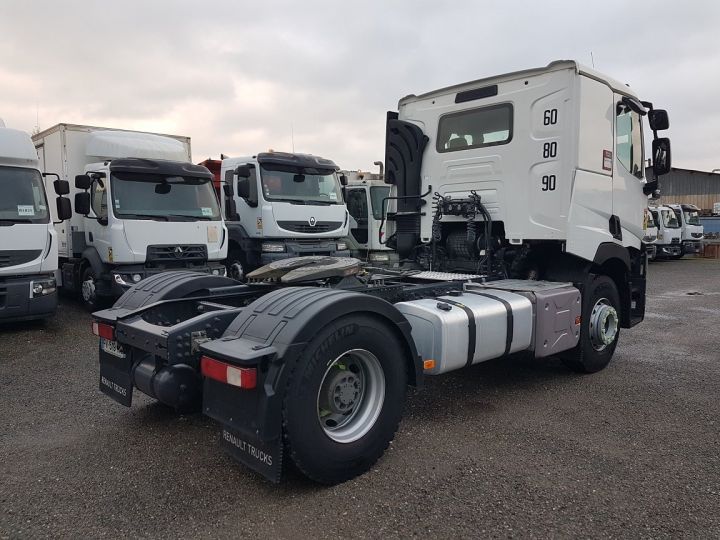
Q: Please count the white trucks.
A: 8